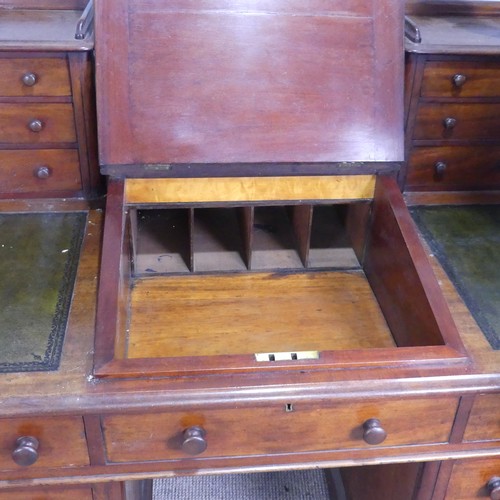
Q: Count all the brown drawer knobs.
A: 10